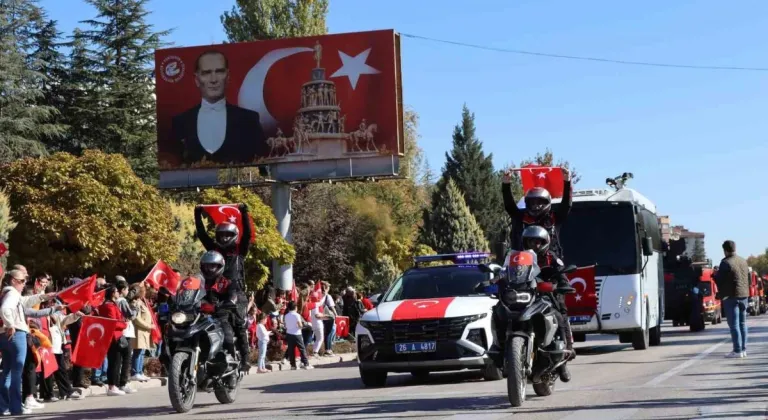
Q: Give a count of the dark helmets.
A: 4